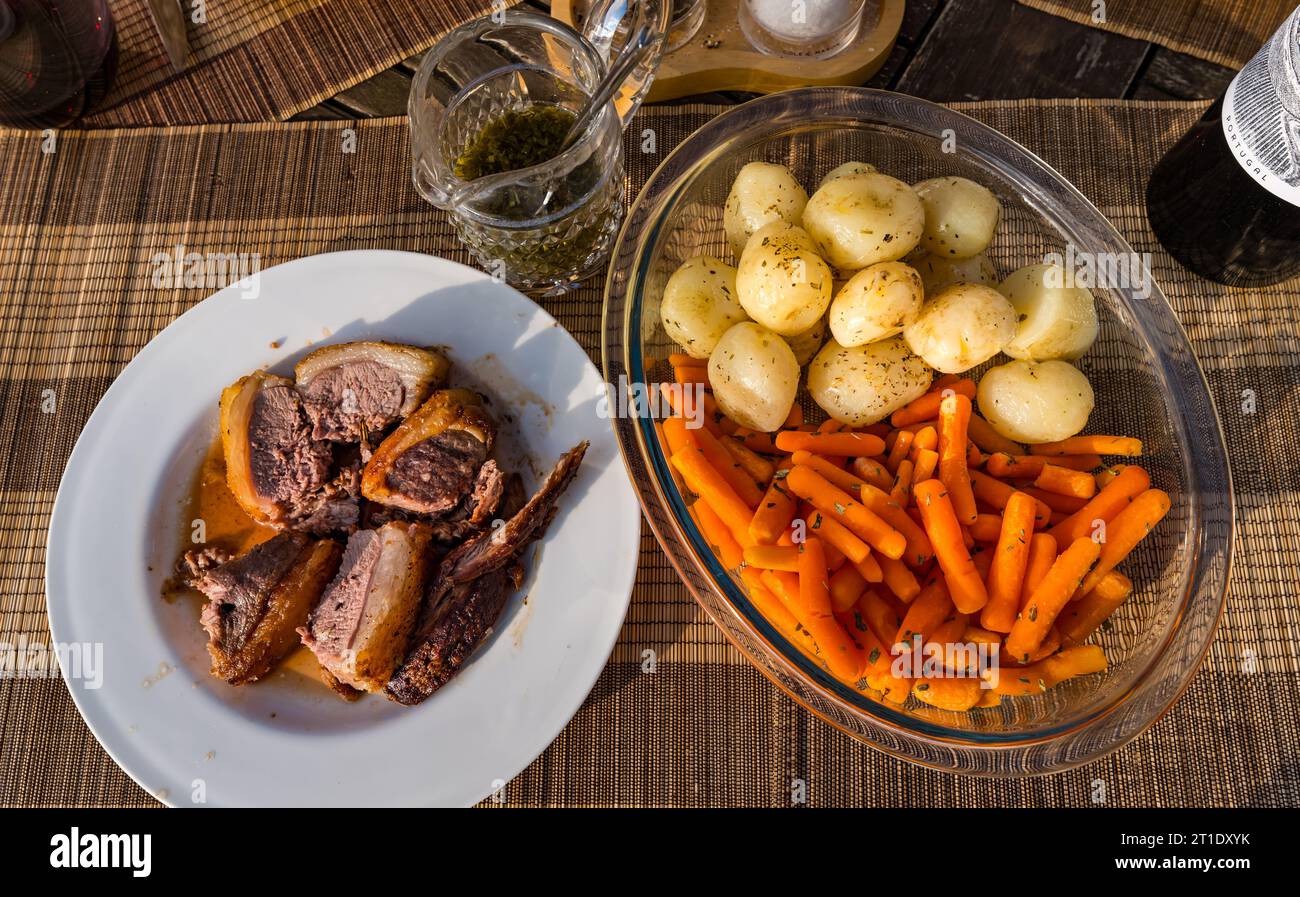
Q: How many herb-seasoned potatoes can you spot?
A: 14